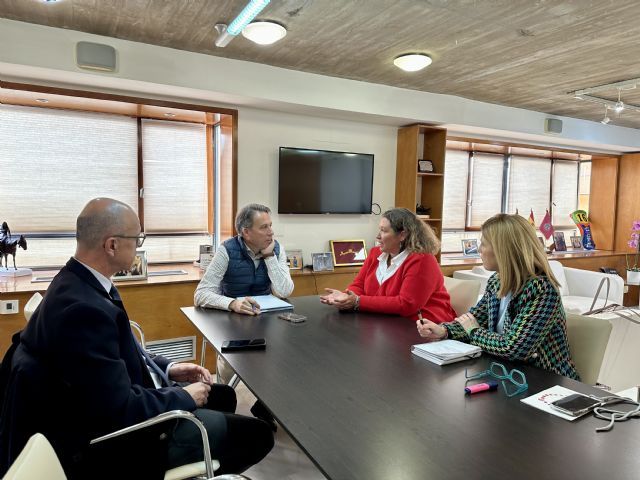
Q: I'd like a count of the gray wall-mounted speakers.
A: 2